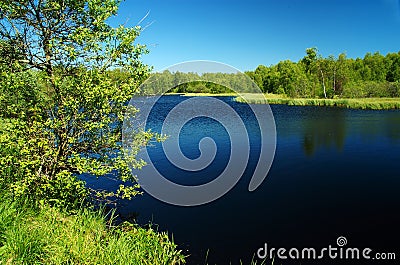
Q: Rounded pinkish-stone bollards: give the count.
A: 0